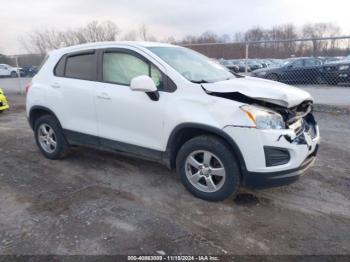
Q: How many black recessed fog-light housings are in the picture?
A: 1